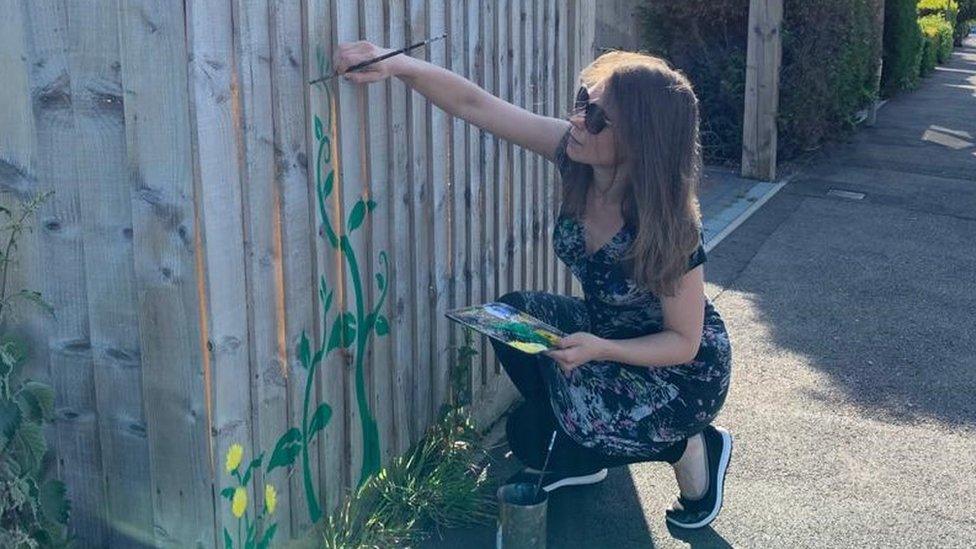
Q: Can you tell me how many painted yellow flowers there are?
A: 3